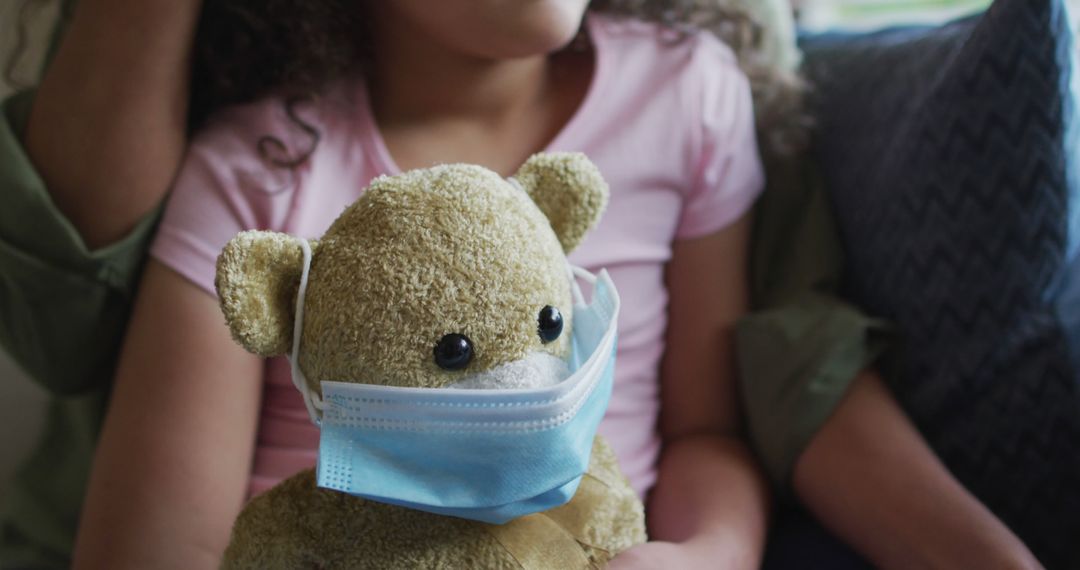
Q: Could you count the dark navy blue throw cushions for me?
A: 1